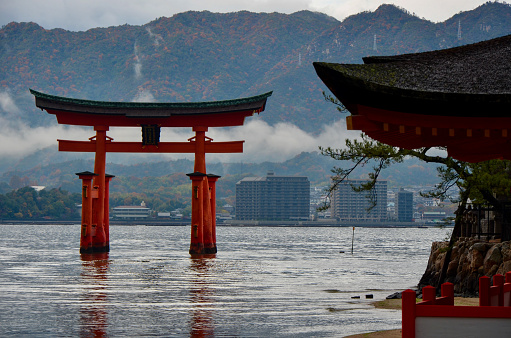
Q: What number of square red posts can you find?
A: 6